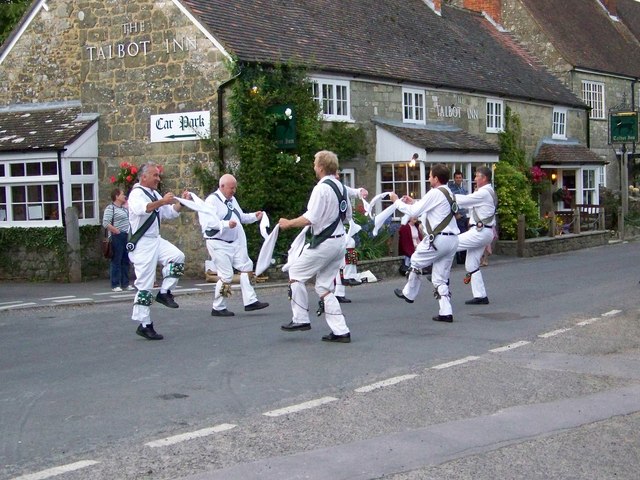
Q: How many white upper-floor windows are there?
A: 5